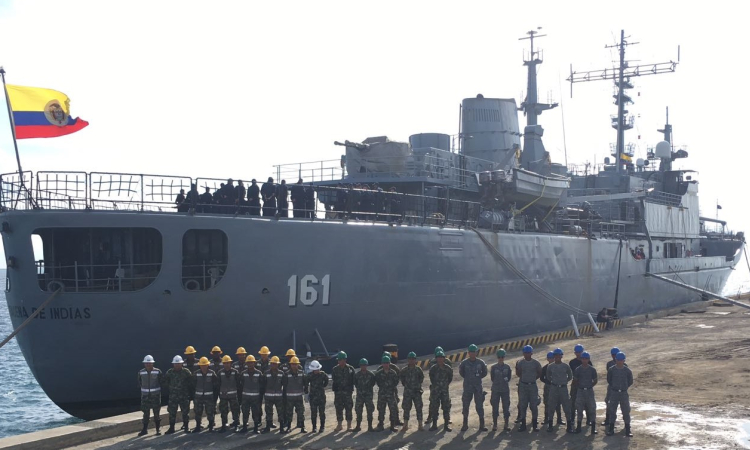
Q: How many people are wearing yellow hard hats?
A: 10